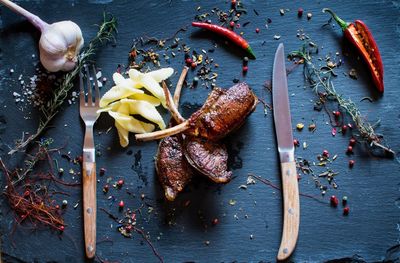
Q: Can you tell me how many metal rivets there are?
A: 6